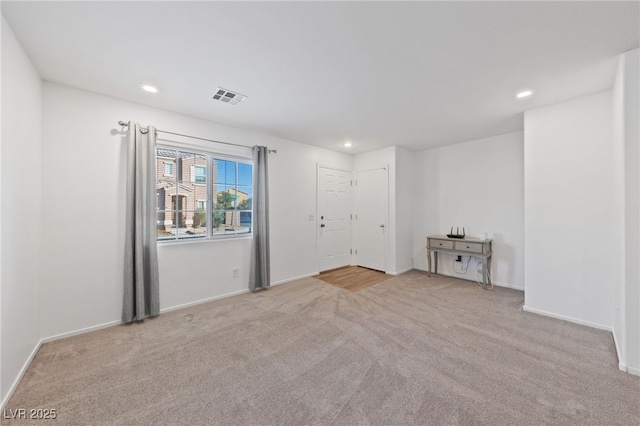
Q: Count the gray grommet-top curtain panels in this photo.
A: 2